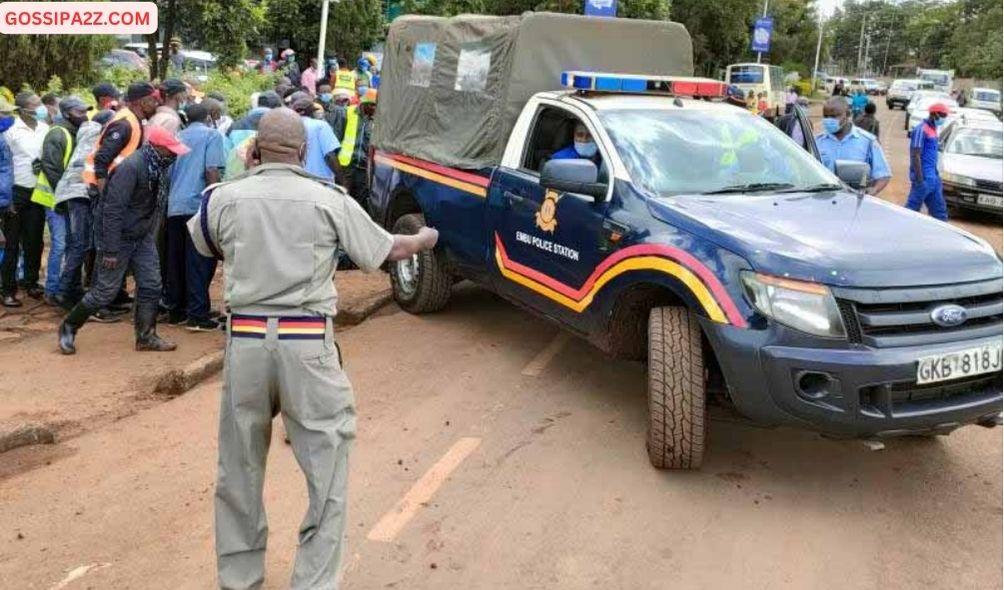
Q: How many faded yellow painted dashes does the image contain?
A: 2